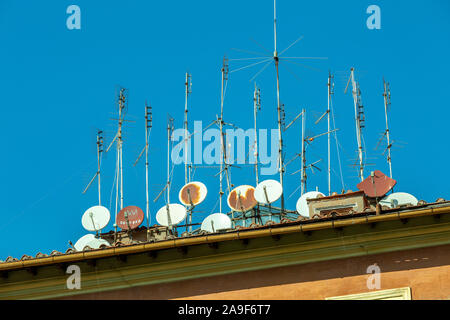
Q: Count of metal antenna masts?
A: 12